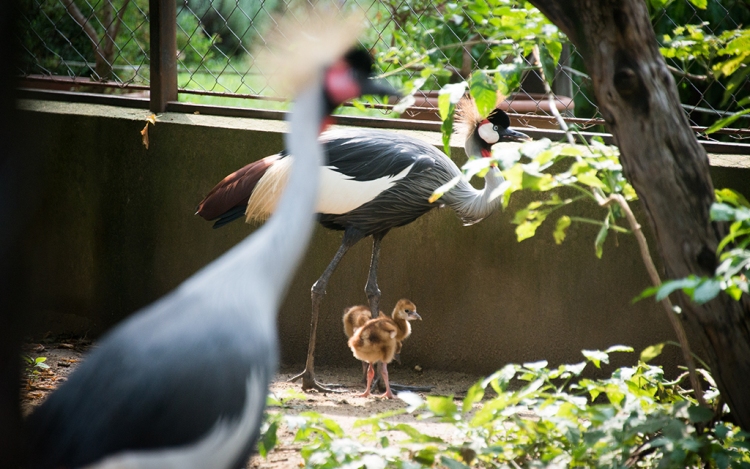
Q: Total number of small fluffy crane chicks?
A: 2